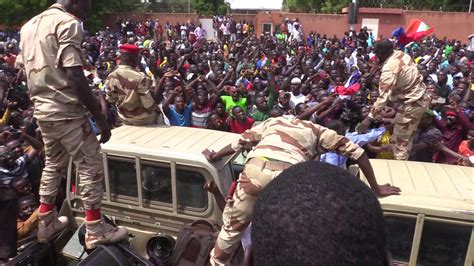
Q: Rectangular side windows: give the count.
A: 5